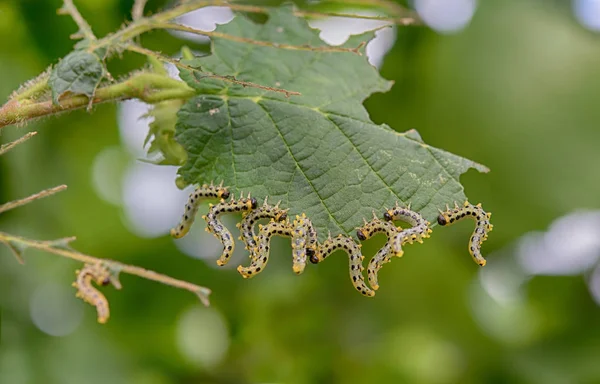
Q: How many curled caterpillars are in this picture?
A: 10